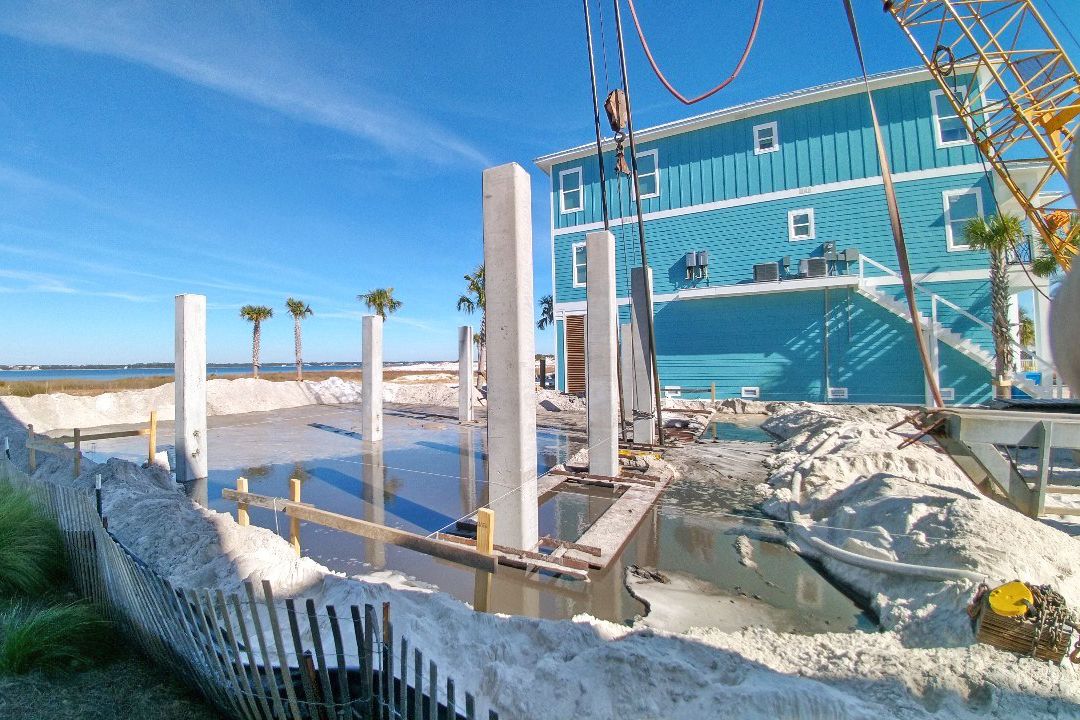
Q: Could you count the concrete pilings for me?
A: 7